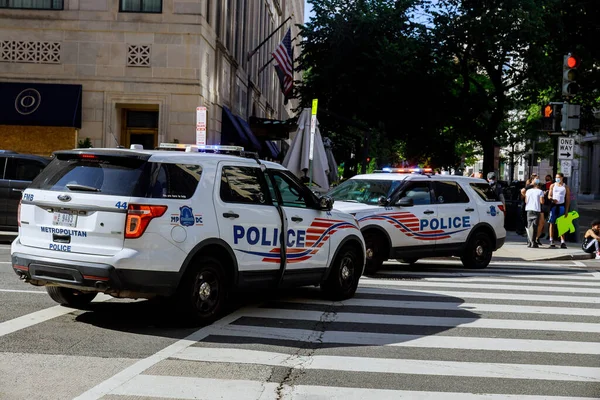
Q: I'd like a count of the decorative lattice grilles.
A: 2